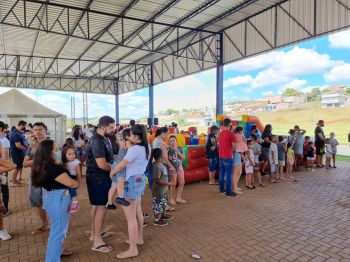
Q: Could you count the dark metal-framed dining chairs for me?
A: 0